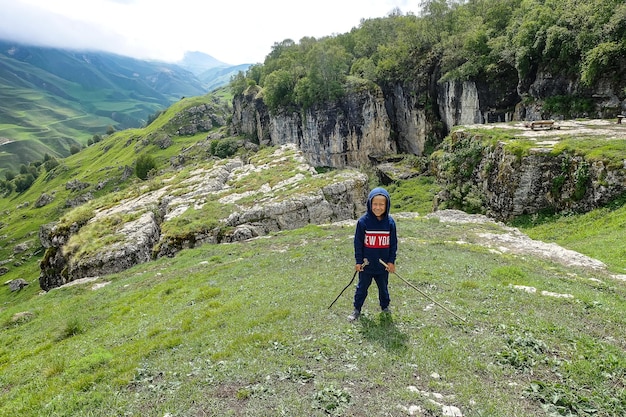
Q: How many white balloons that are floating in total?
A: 0